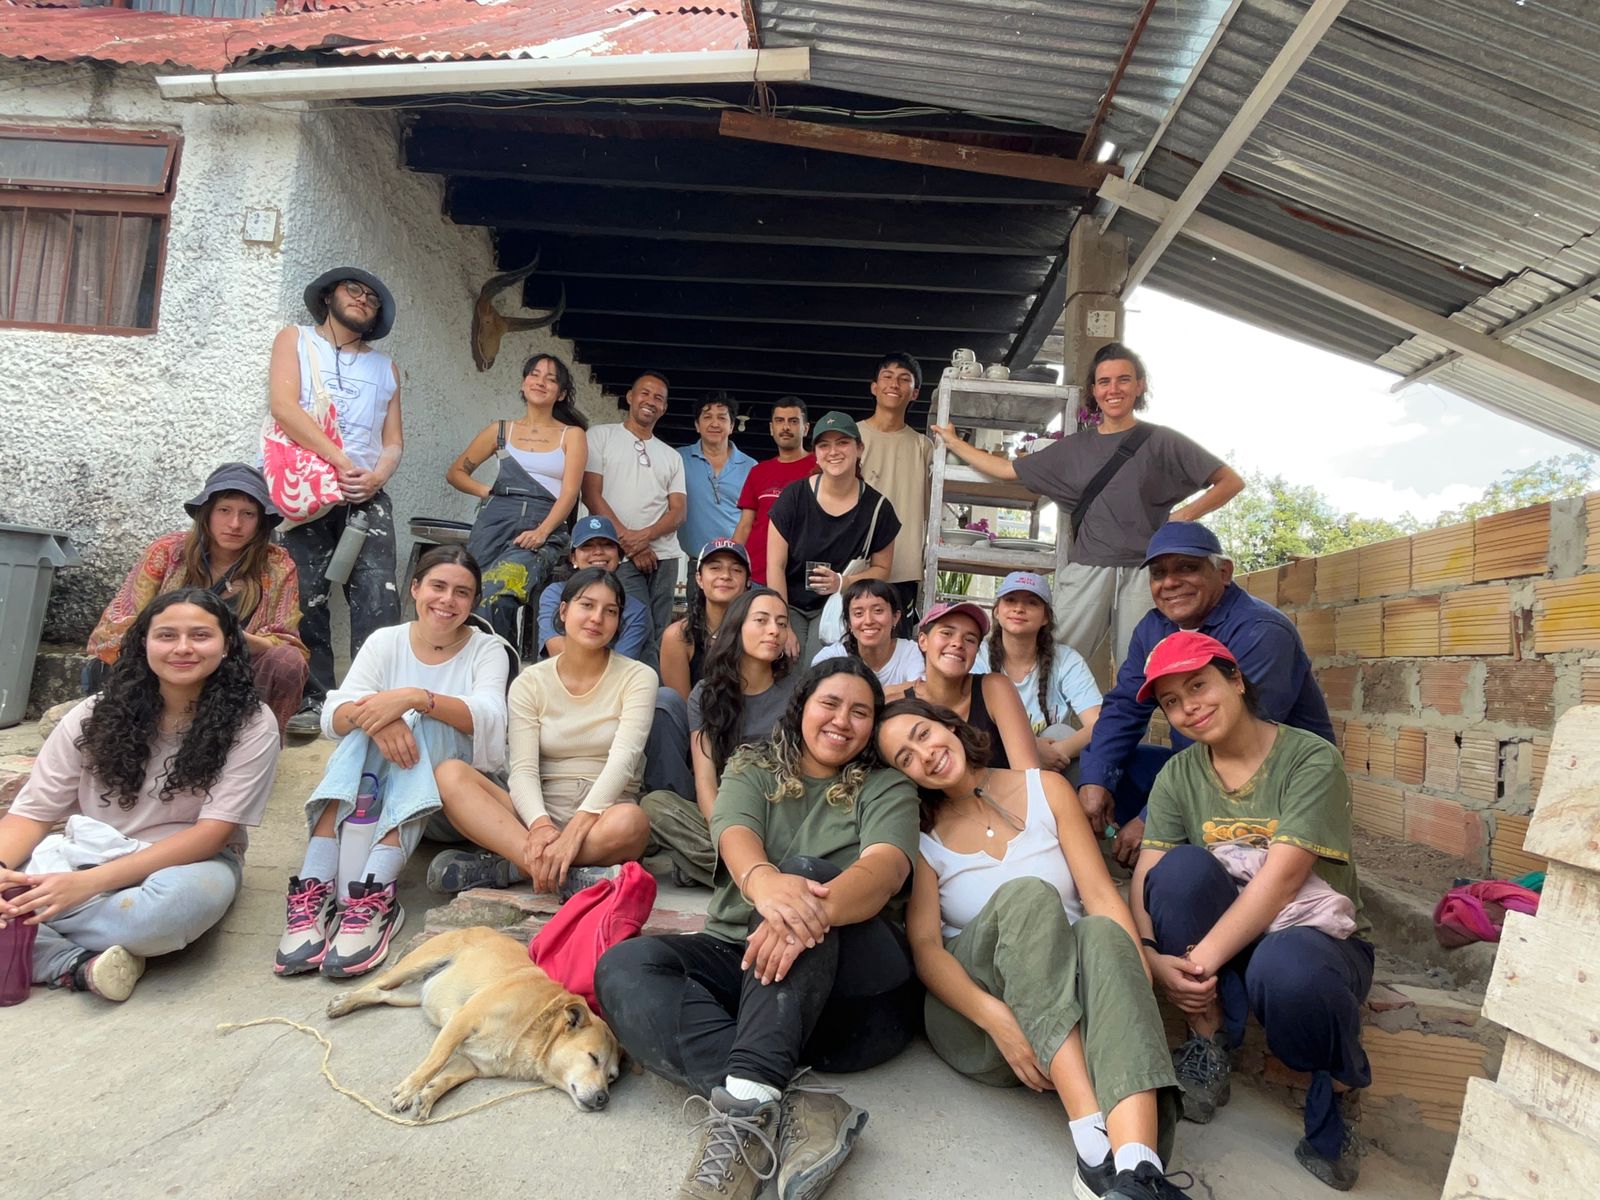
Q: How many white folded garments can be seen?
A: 1